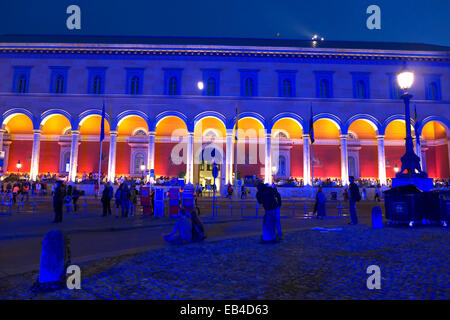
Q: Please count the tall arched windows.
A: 12